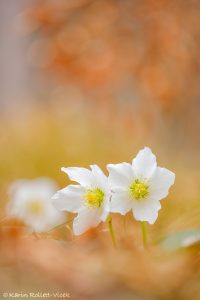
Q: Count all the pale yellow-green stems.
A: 2